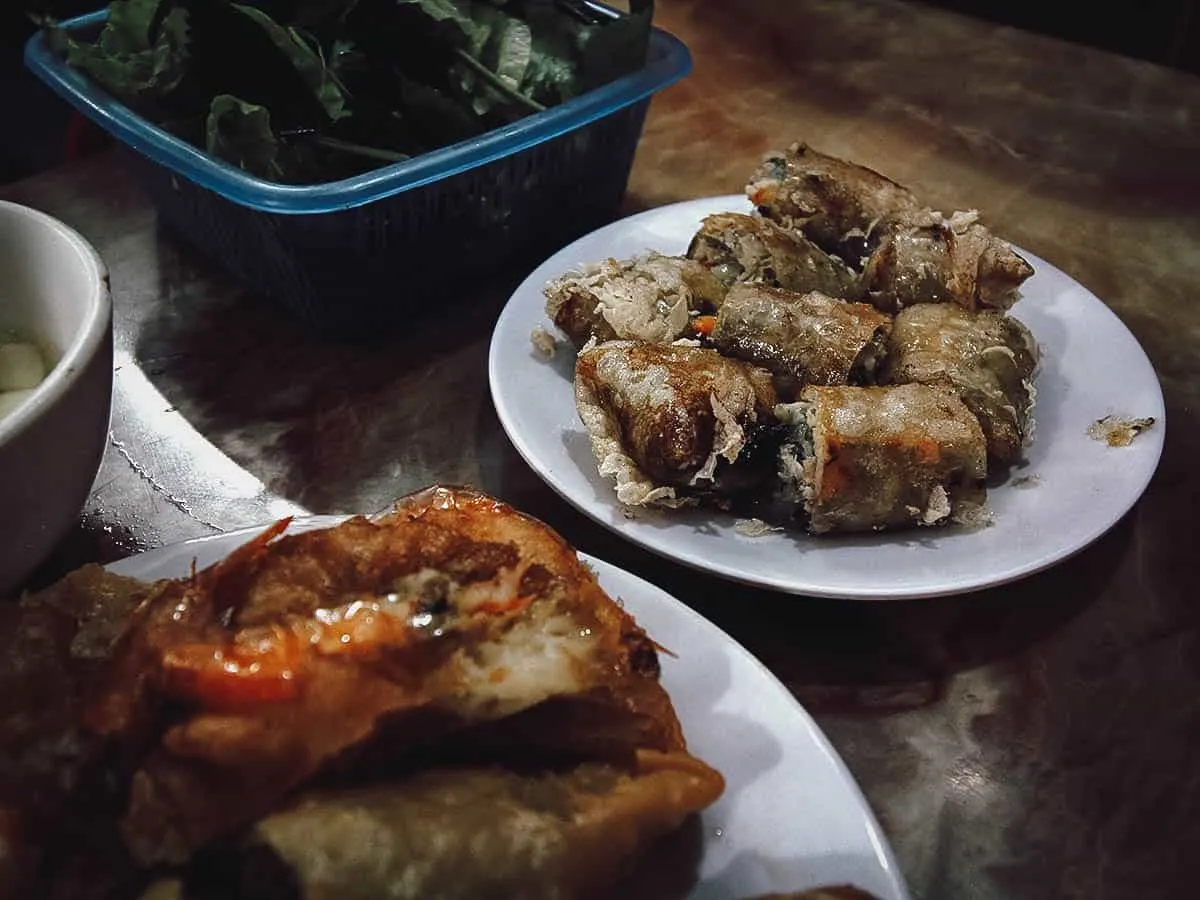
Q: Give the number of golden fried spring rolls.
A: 8